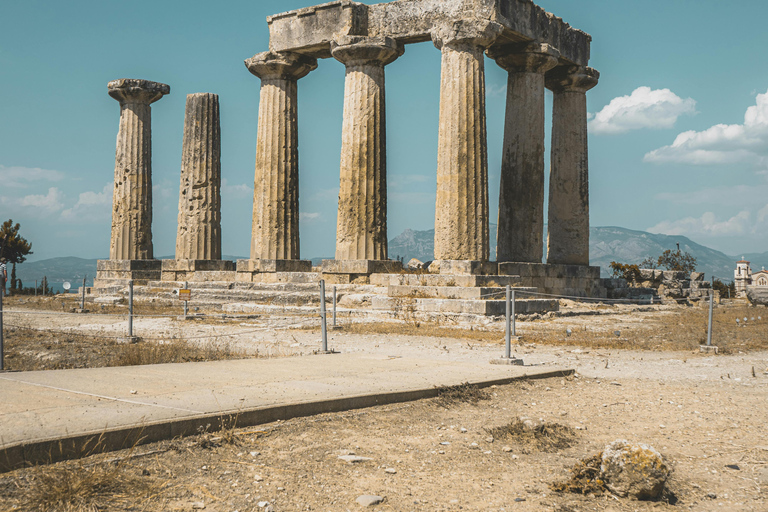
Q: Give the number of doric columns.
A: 7